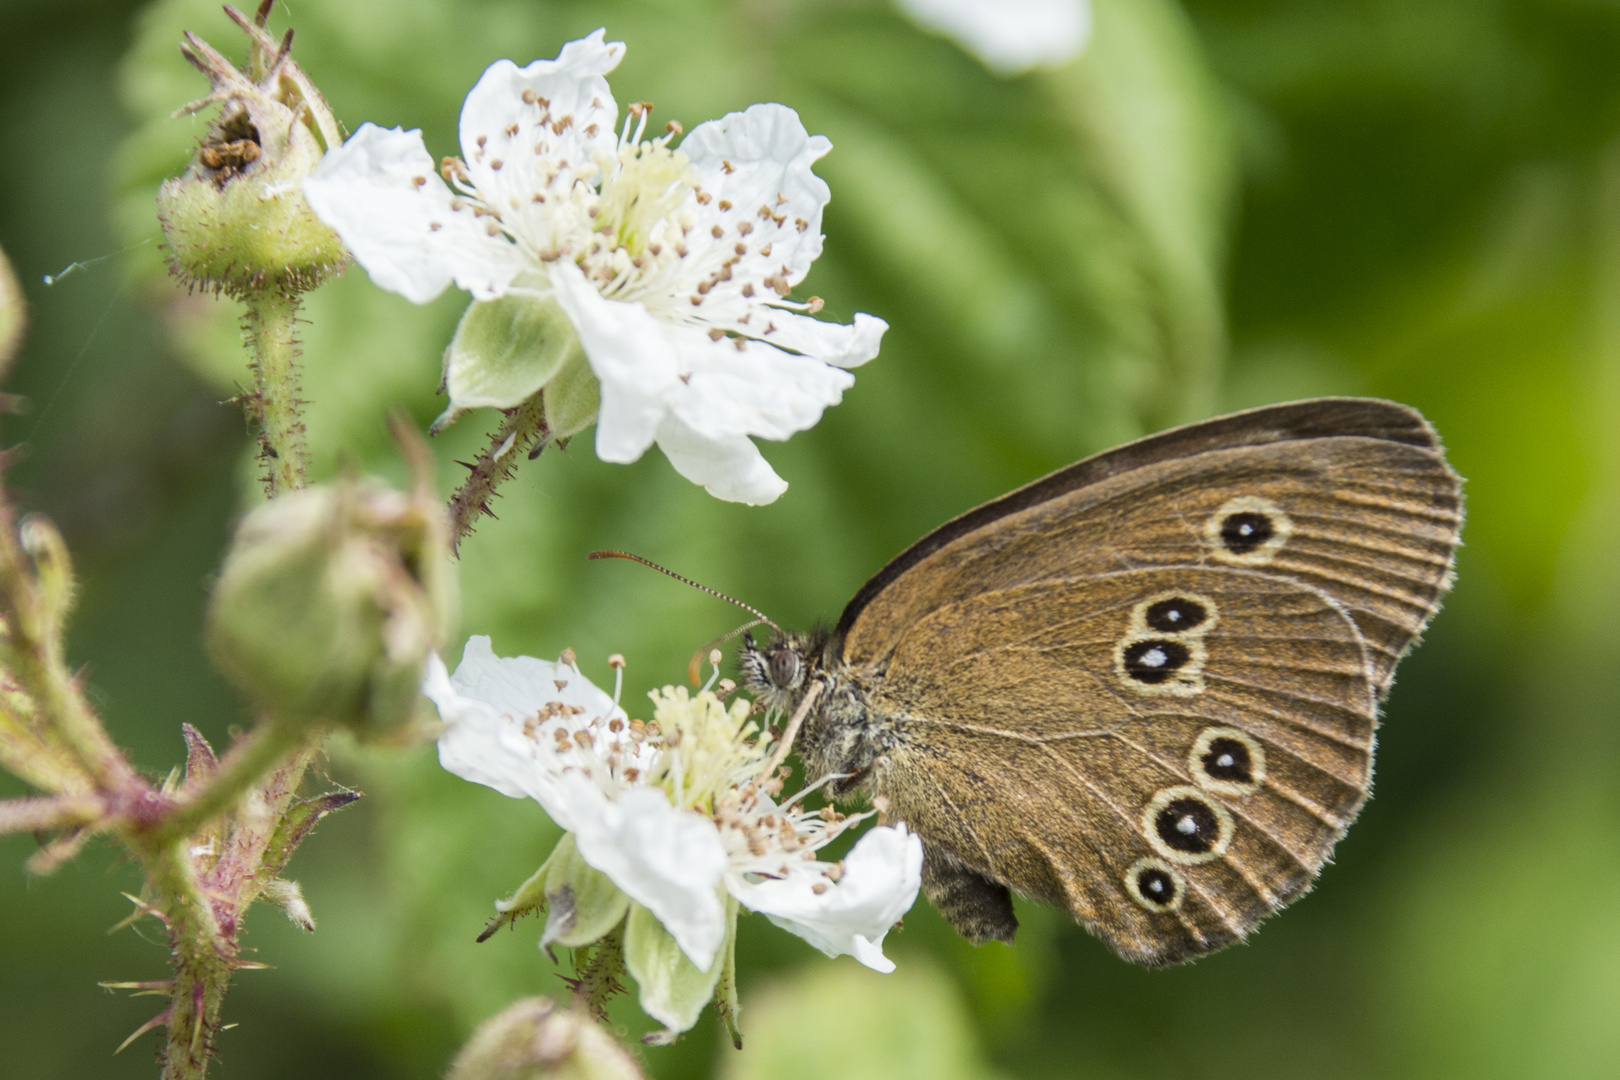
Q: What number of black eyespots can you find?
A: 6